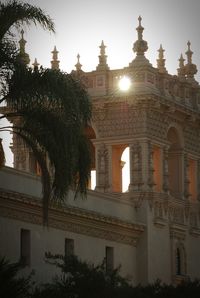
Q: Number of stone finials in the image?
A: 9